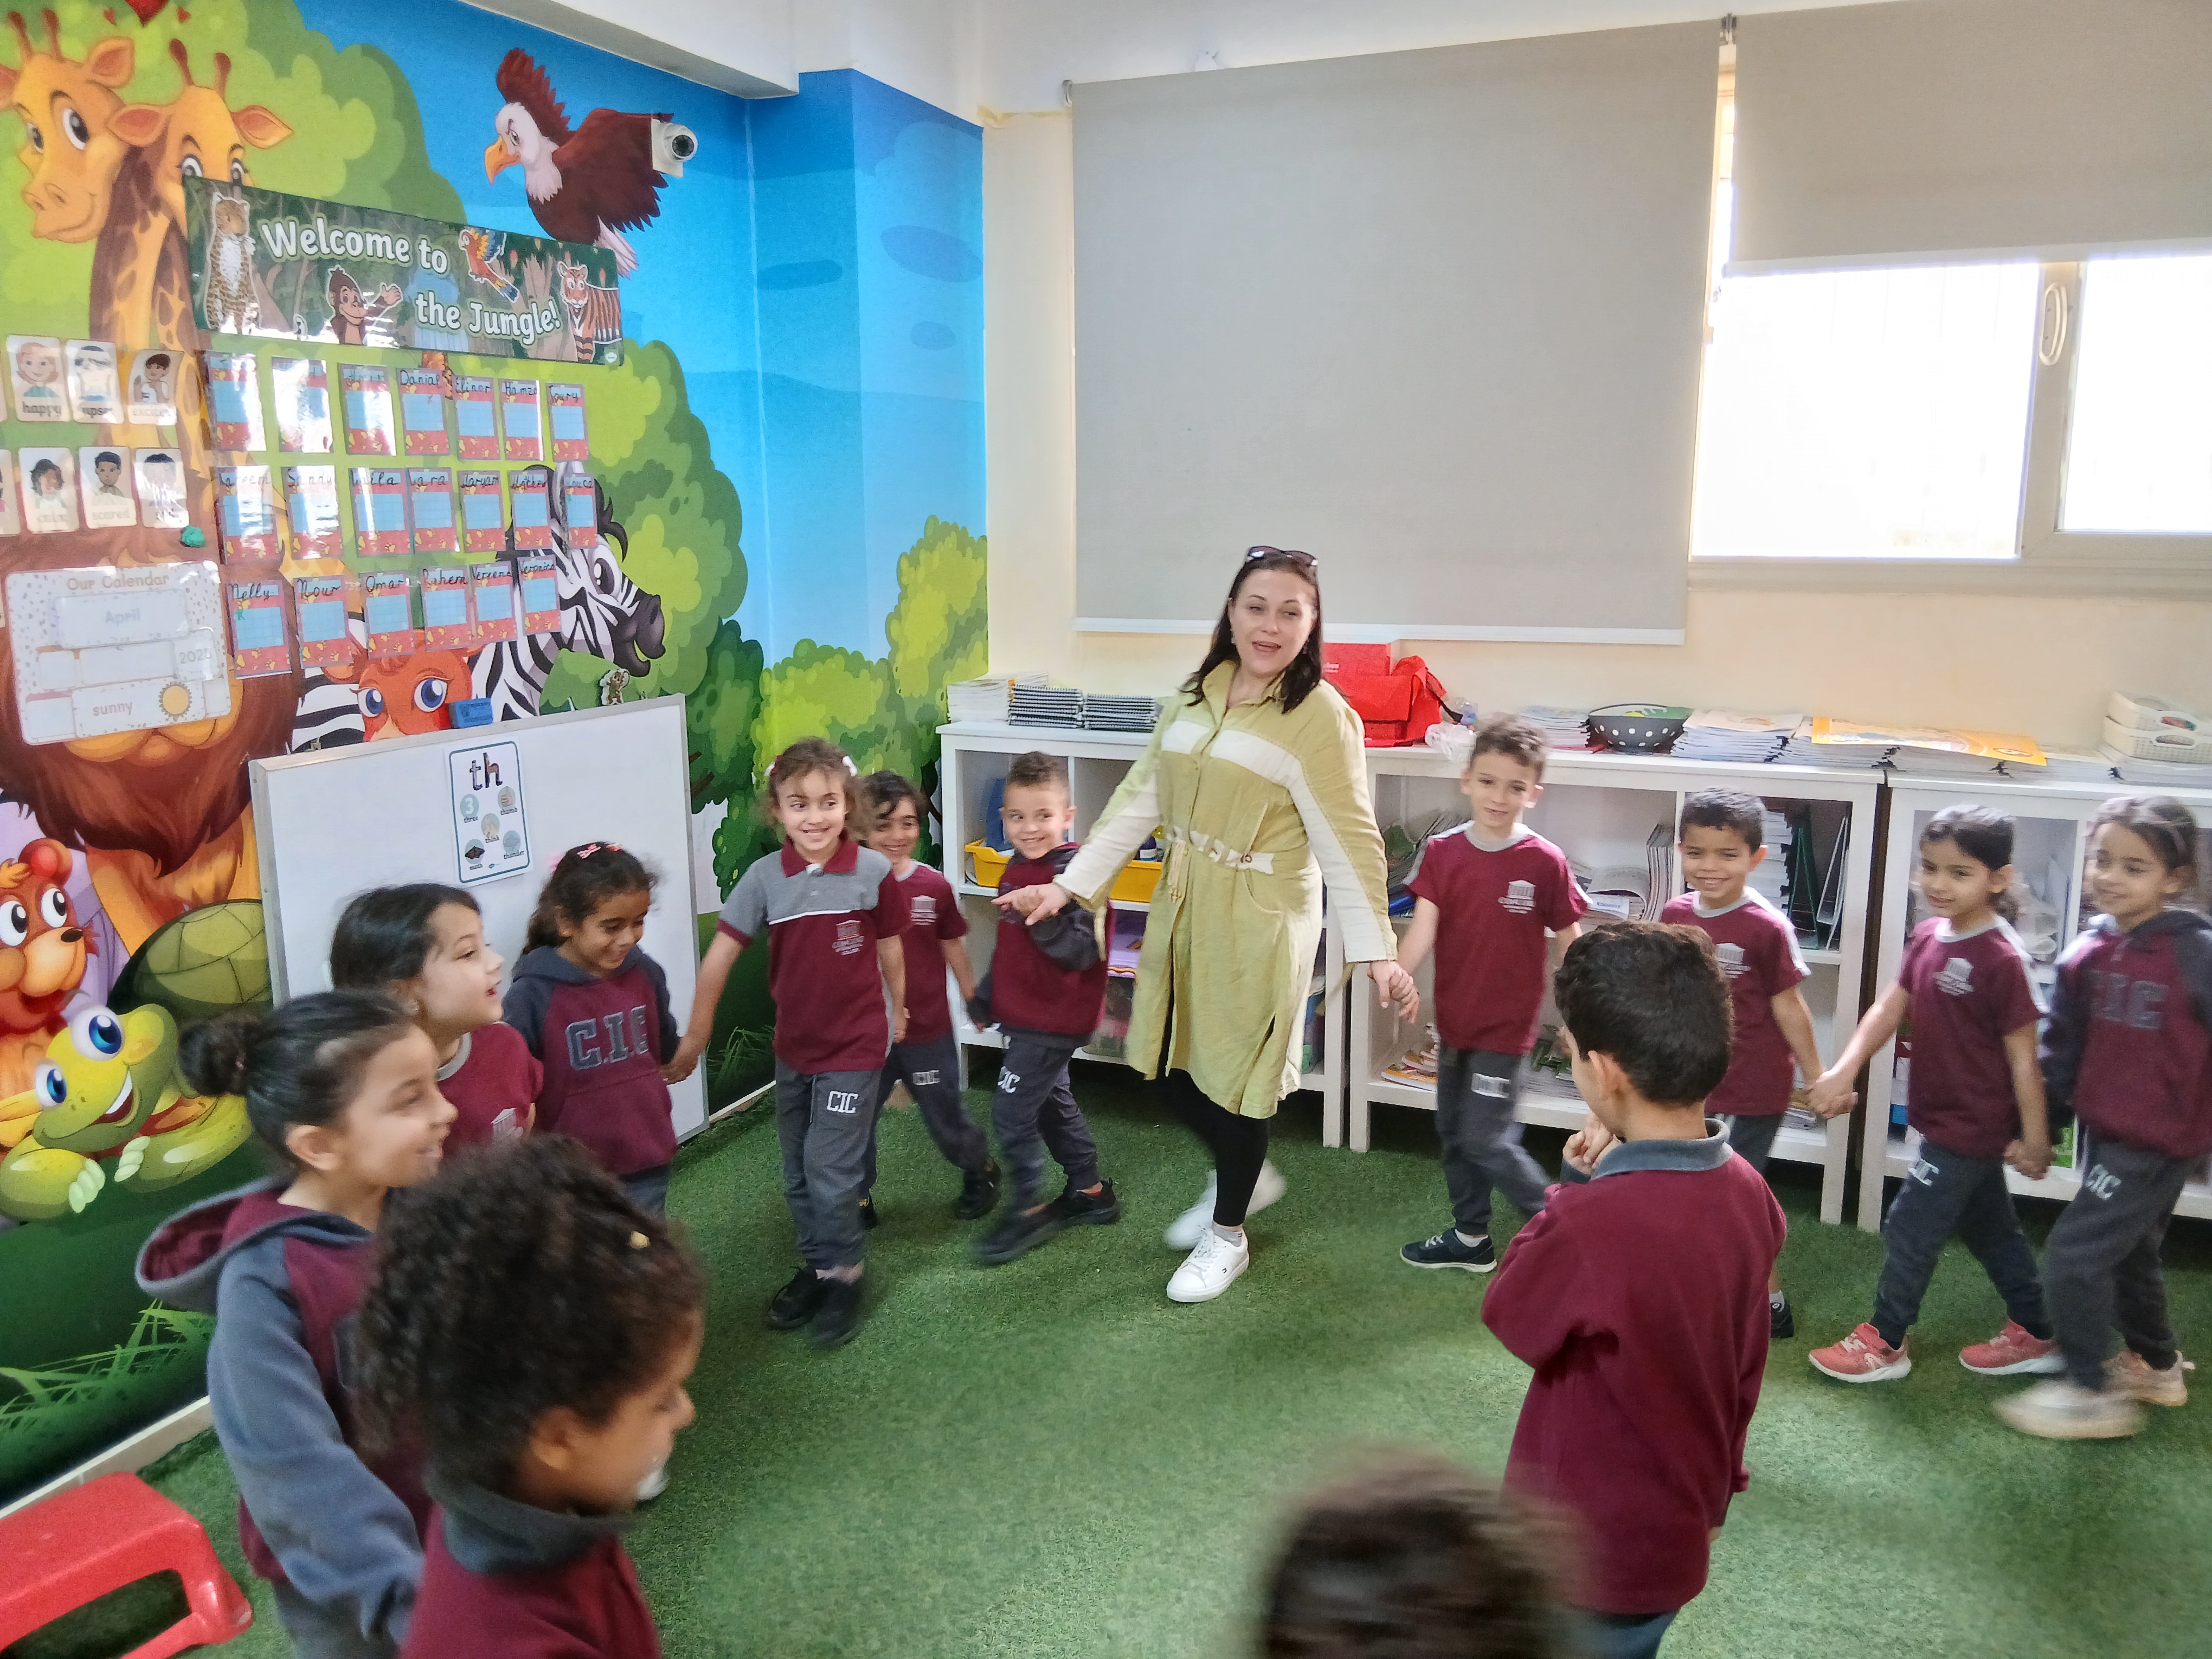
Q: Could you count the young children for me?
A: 13